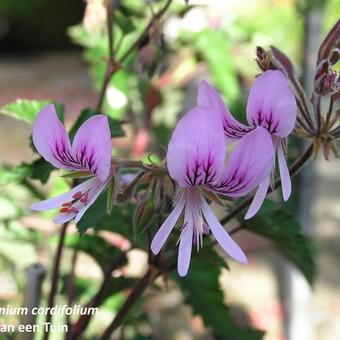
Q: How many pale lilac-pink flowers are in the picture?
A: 3